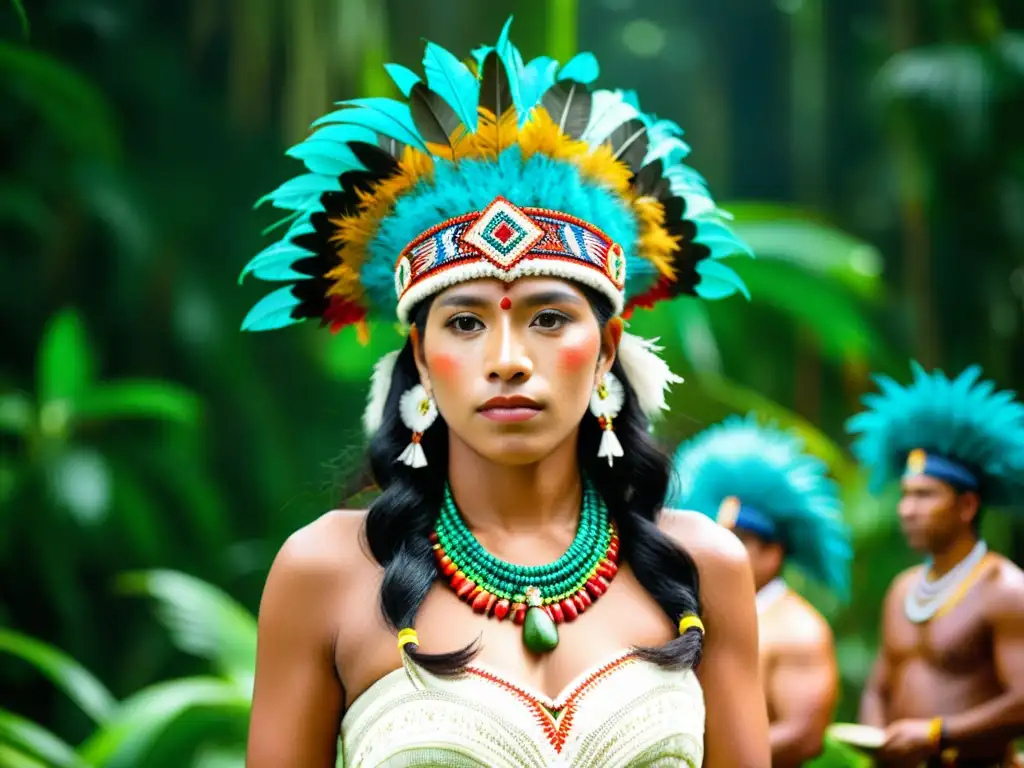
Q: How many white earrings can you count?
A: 2